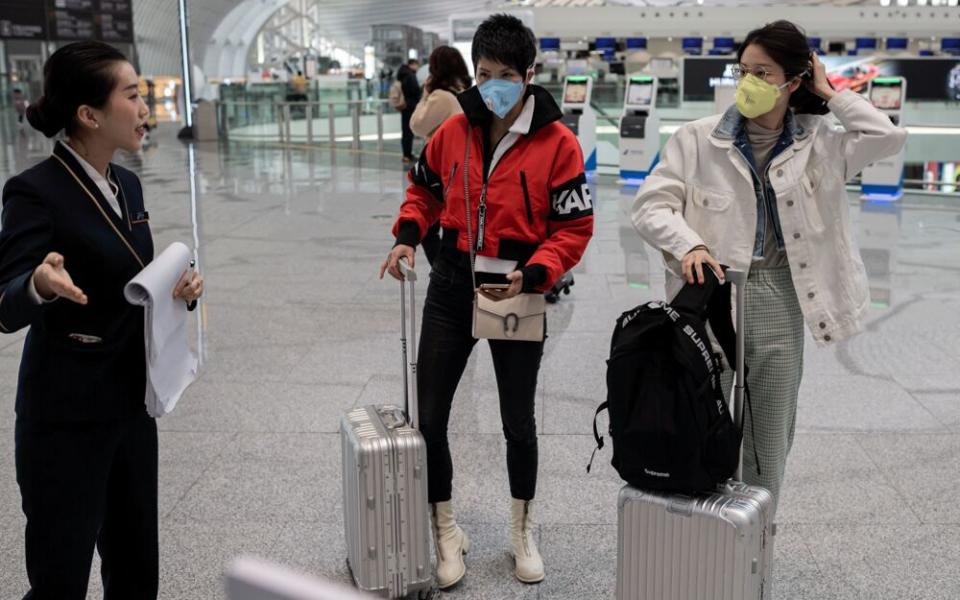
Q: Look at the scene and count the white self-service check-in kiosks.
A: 3